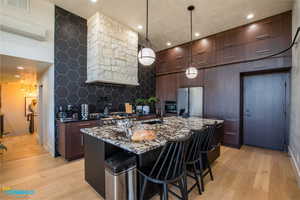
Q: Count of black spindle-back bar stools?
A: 3